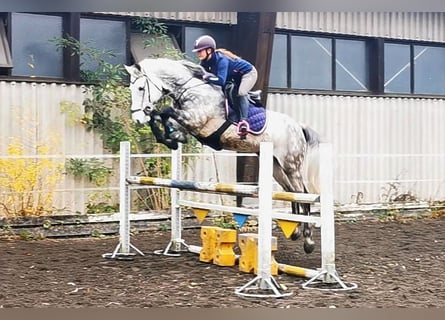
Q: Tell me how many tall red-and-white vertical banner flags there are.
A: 0